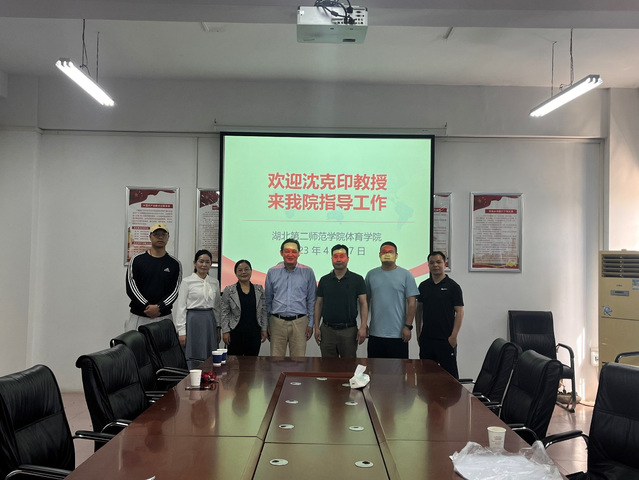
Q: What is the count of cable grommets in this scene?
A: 9